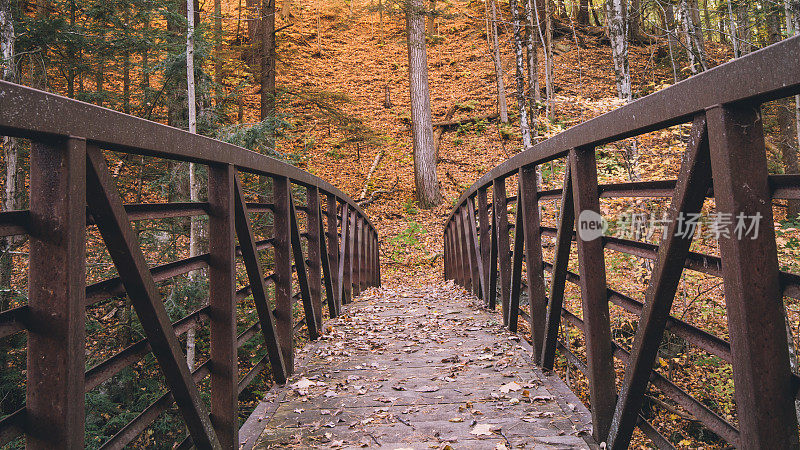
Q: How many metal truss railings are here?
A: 2